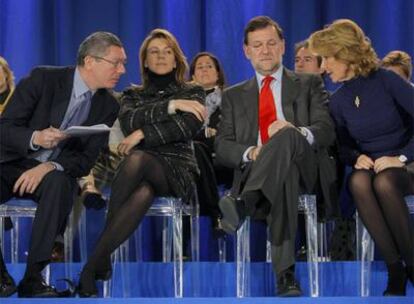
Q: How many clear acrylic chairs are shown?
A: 4